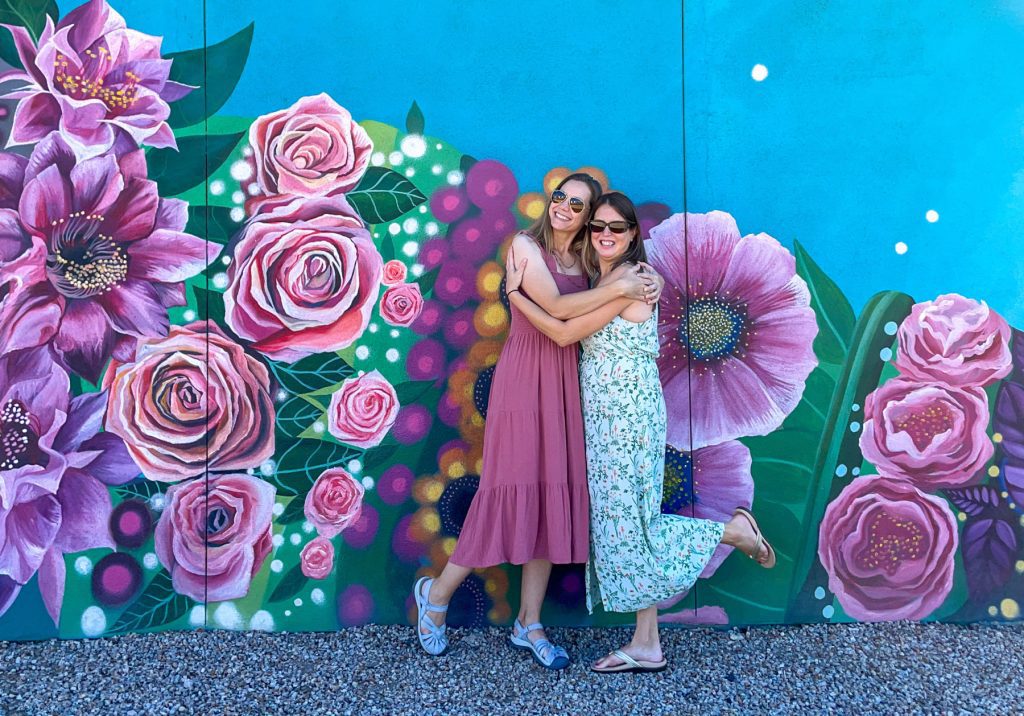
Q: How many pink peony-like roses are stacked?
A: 3